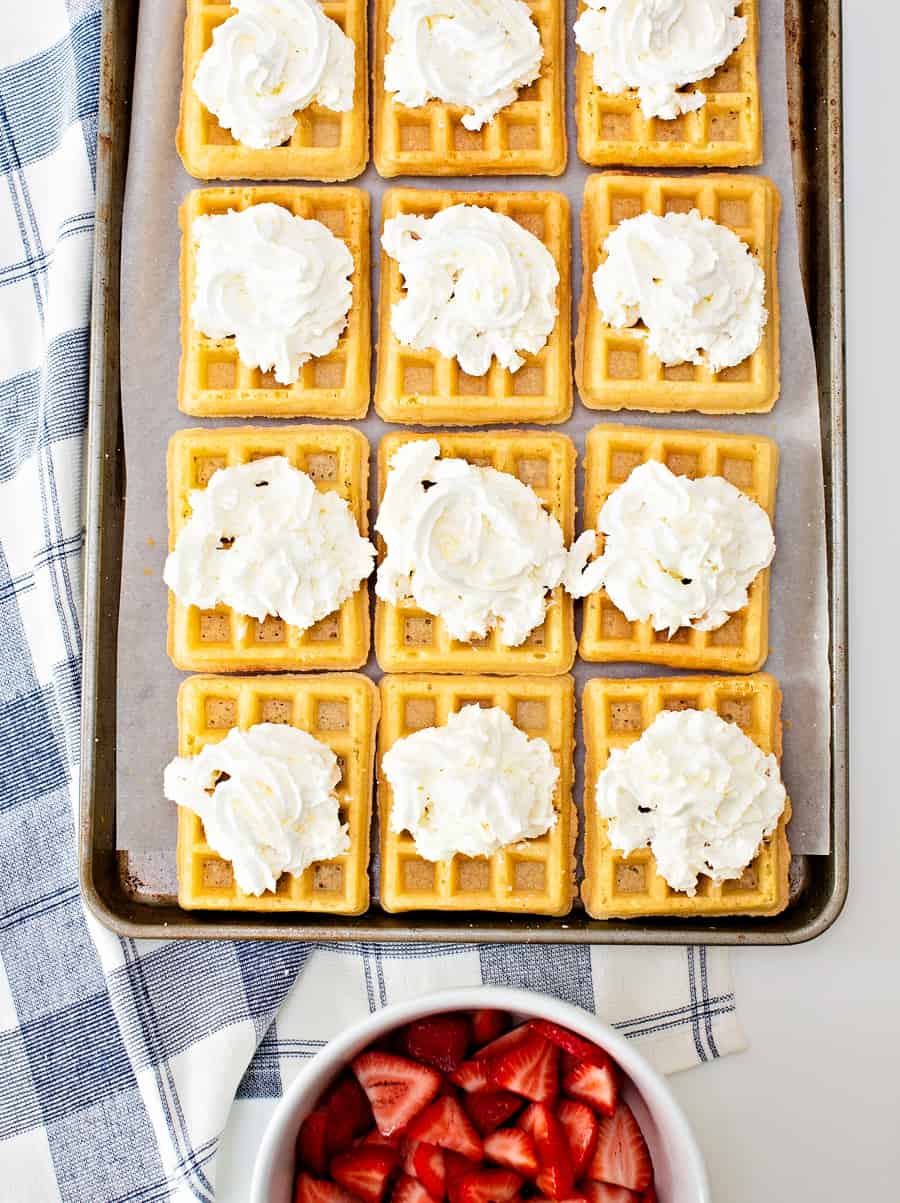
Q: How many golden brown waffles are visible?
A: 12